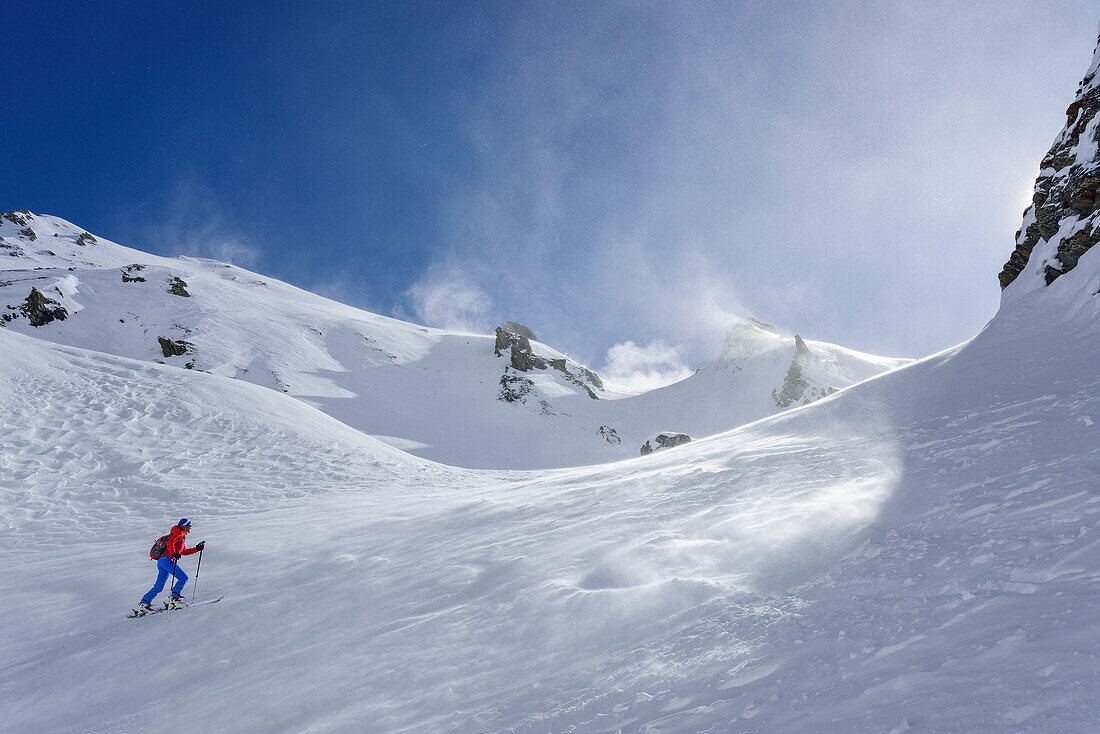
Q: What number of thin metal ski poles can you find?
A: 2